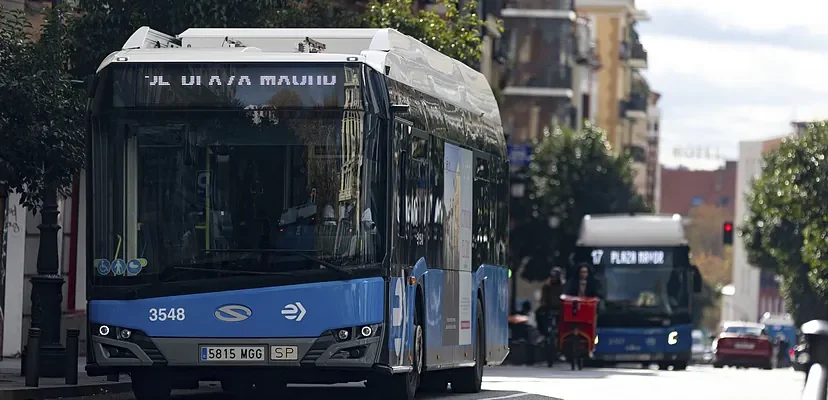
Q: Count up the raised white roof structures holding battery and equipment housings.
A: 2